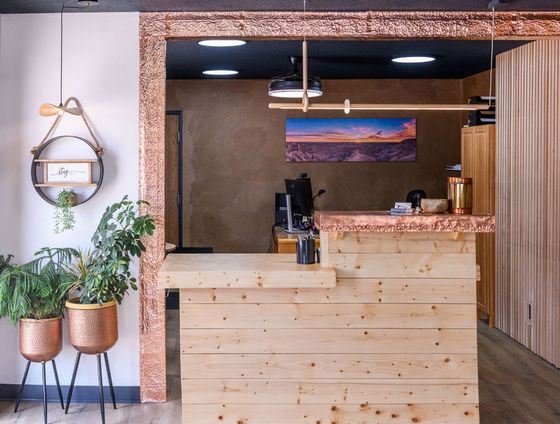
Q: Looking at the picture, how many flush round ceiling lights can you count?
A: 3